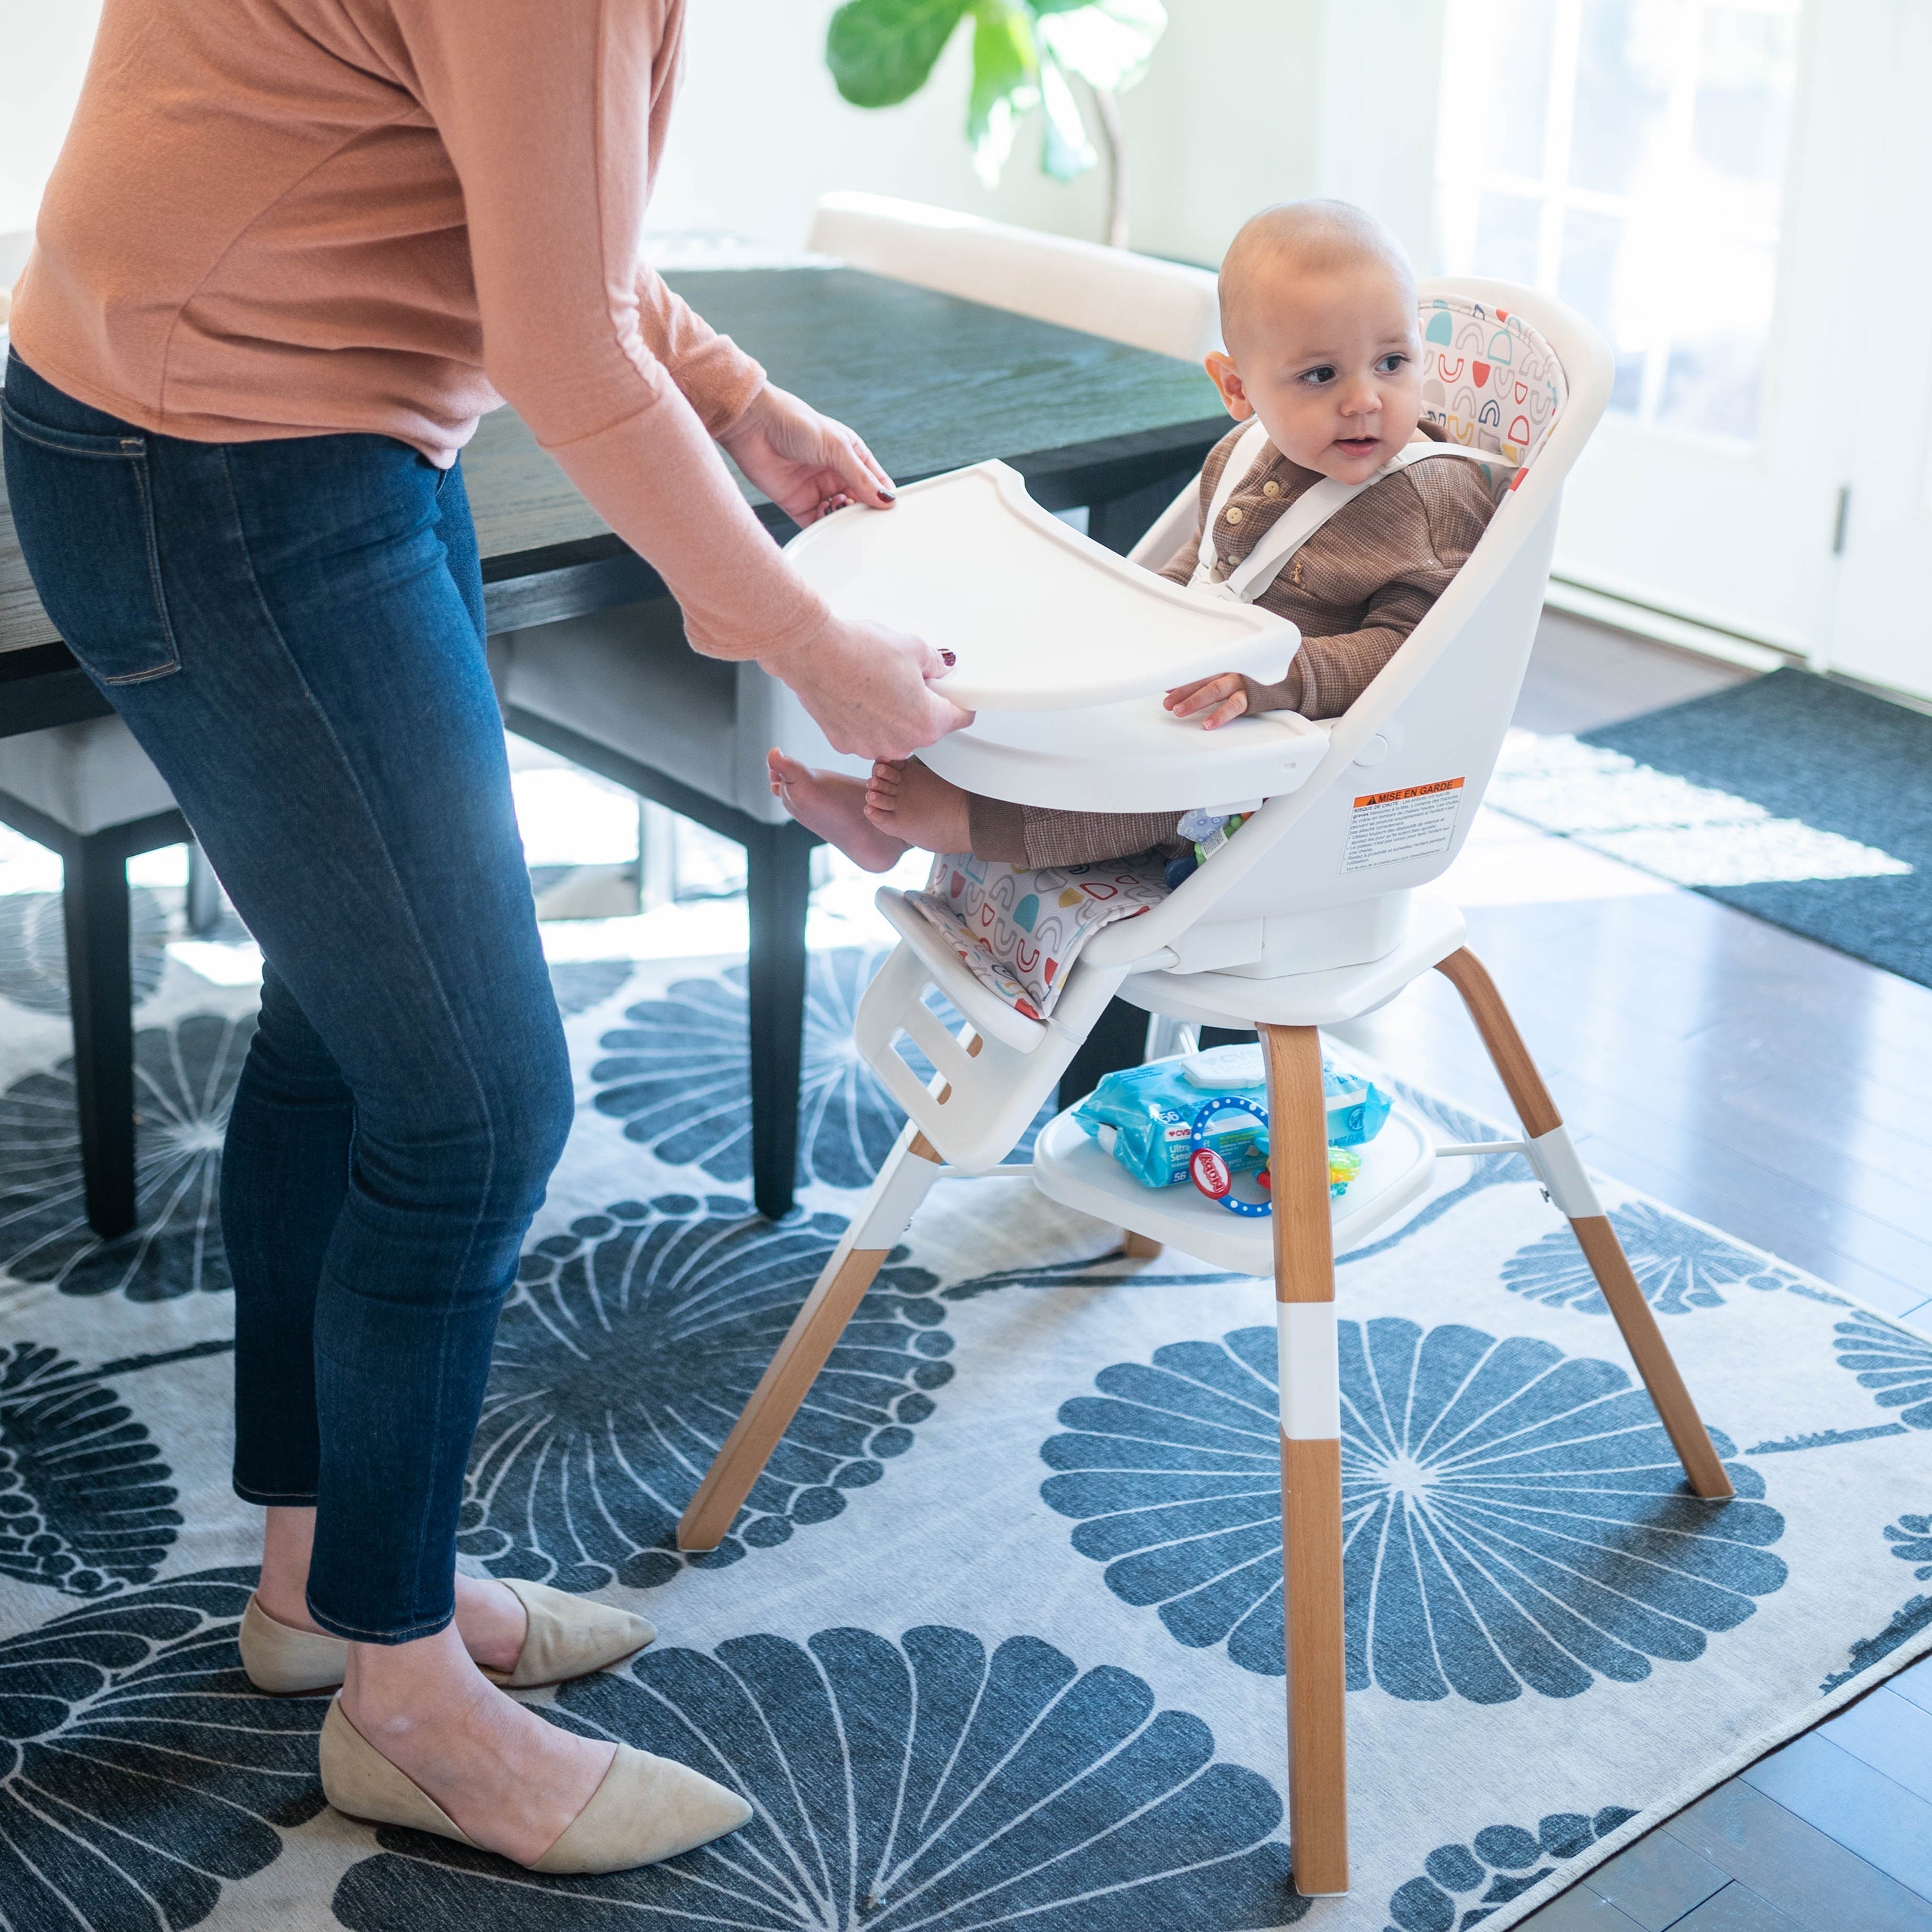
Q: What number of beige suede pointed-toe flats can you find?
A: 2